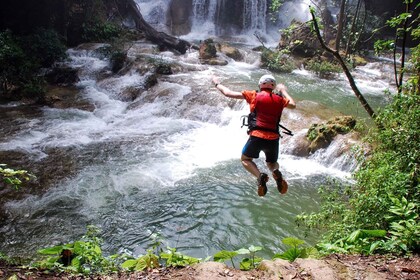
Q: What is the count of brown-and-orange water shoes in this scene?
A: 2